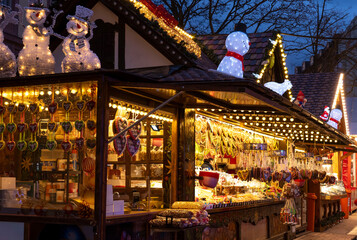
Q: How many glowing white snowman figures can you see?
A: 5